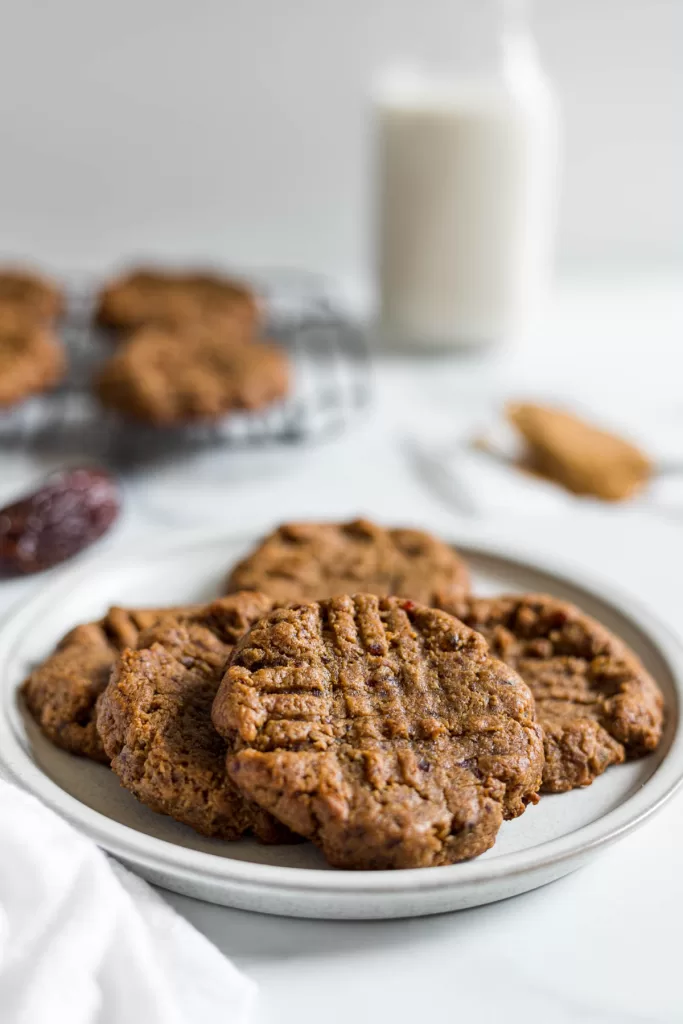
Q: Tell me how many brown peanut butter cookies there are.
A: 9